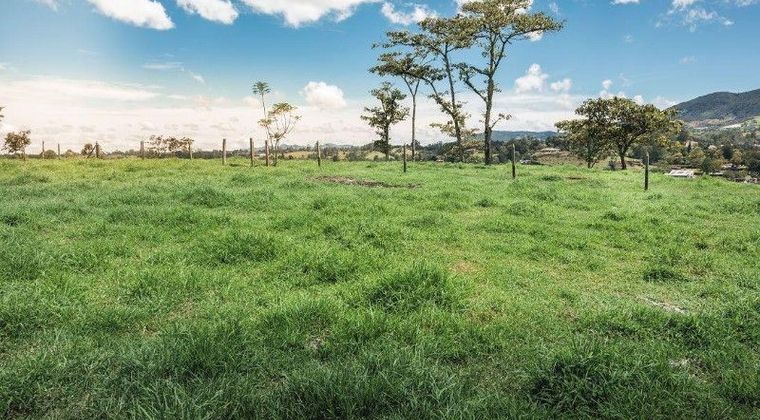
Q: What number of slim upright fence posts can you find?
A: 12